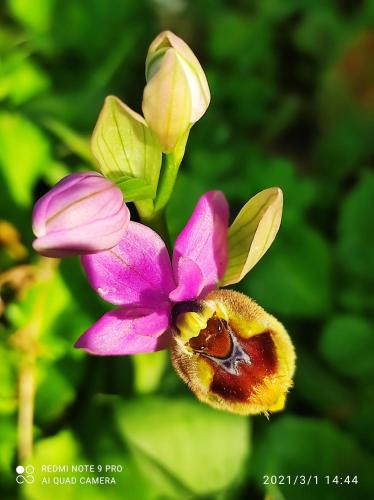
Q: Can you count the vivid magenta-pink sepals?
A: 3